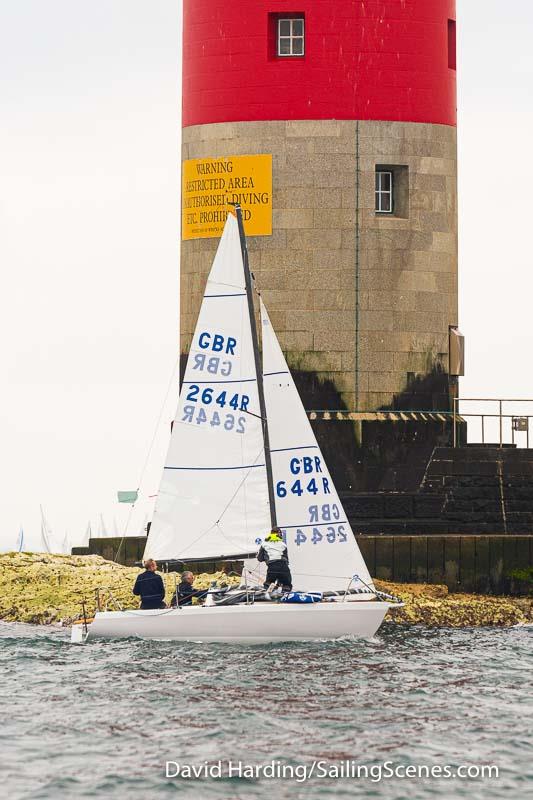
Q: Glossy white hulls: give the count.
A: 1